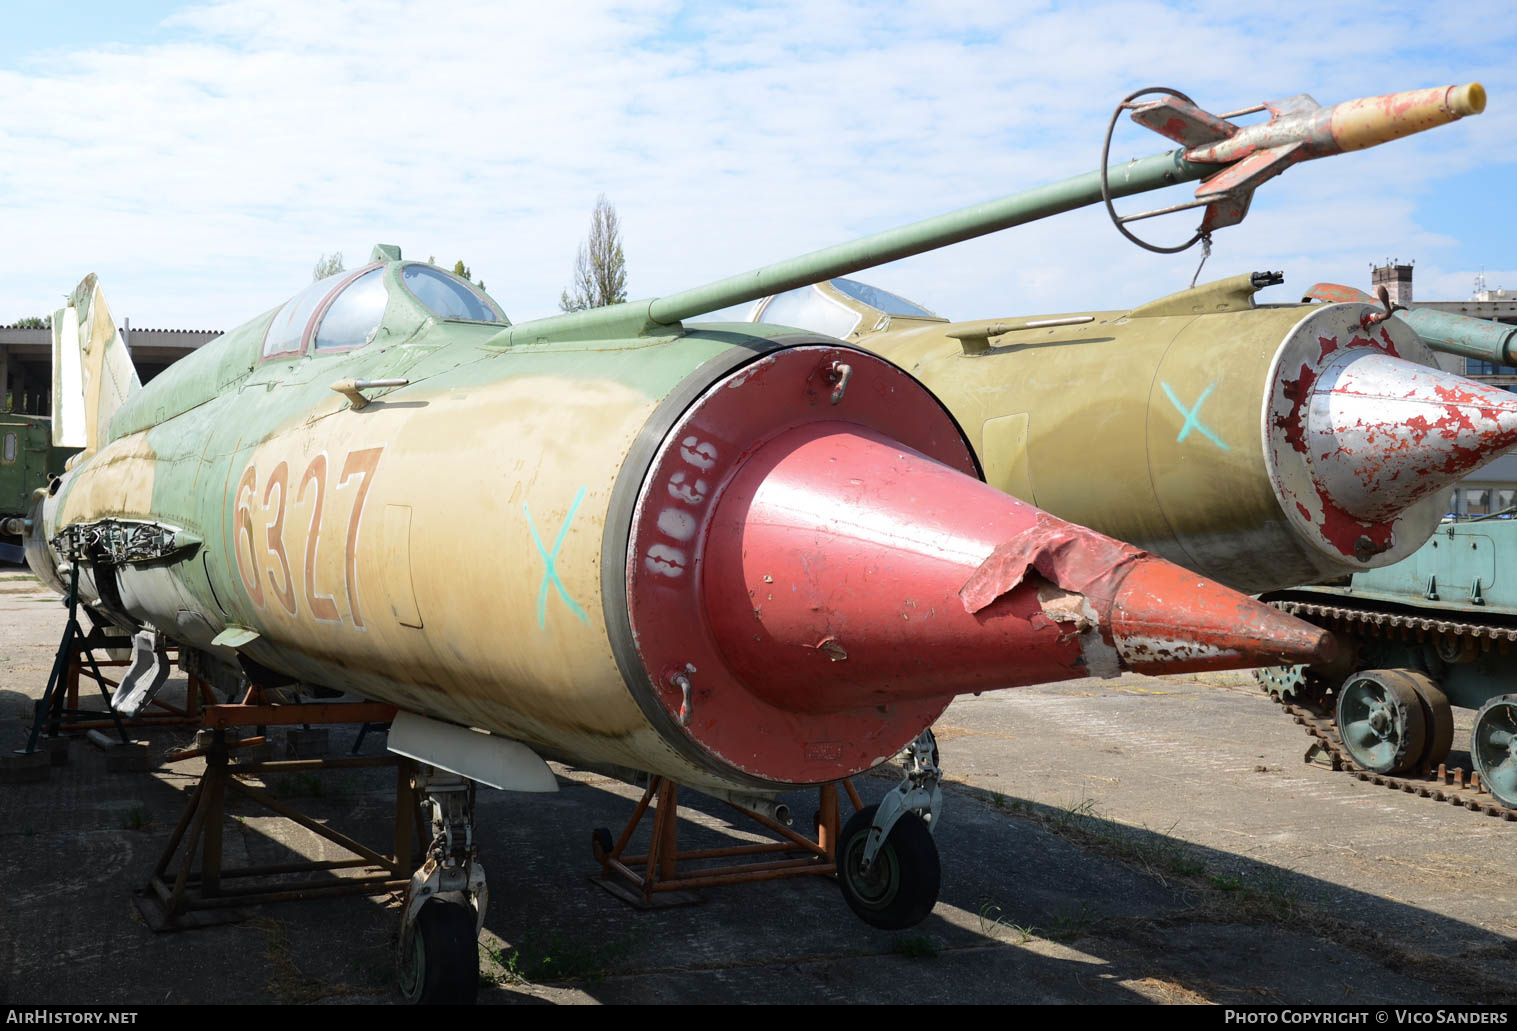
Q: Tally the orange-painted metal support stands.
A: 3